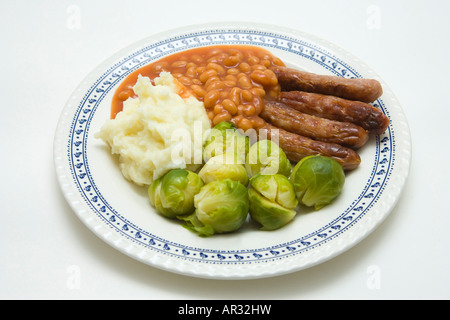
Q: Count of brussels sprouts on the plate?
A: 7